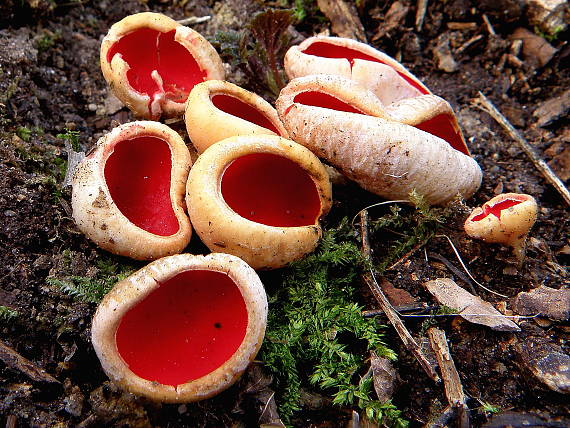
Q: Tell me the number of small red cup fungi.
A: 8